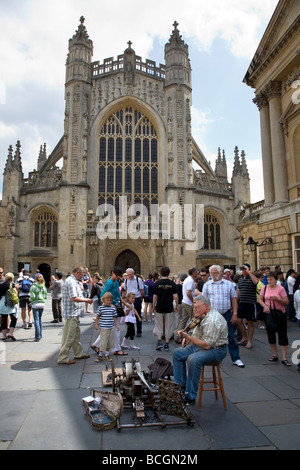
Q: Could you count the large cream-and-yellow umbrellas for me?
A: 0